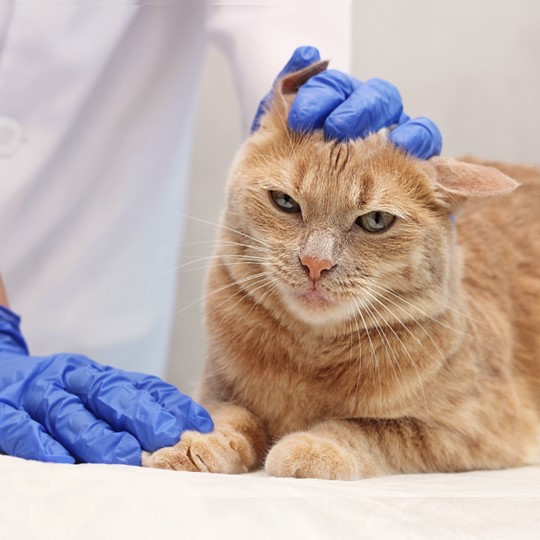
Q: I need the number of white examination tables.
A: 1